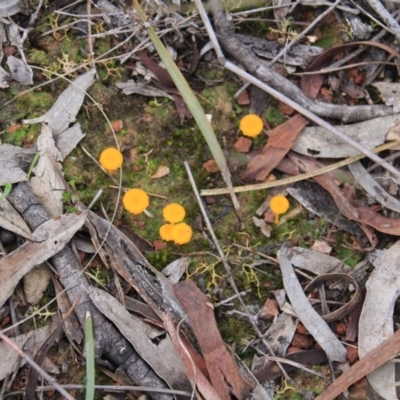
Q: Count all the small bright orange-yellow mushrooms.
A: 7